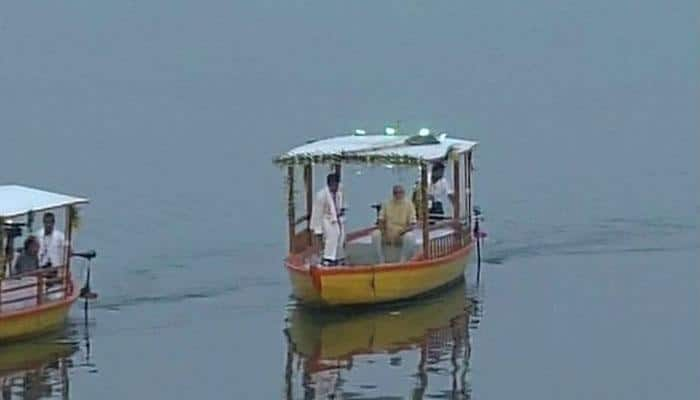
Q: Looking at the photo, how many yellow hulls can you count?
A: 2